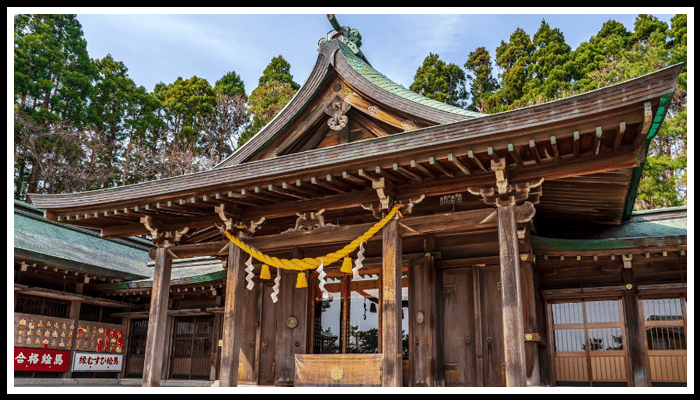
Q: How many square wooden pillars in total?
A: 4